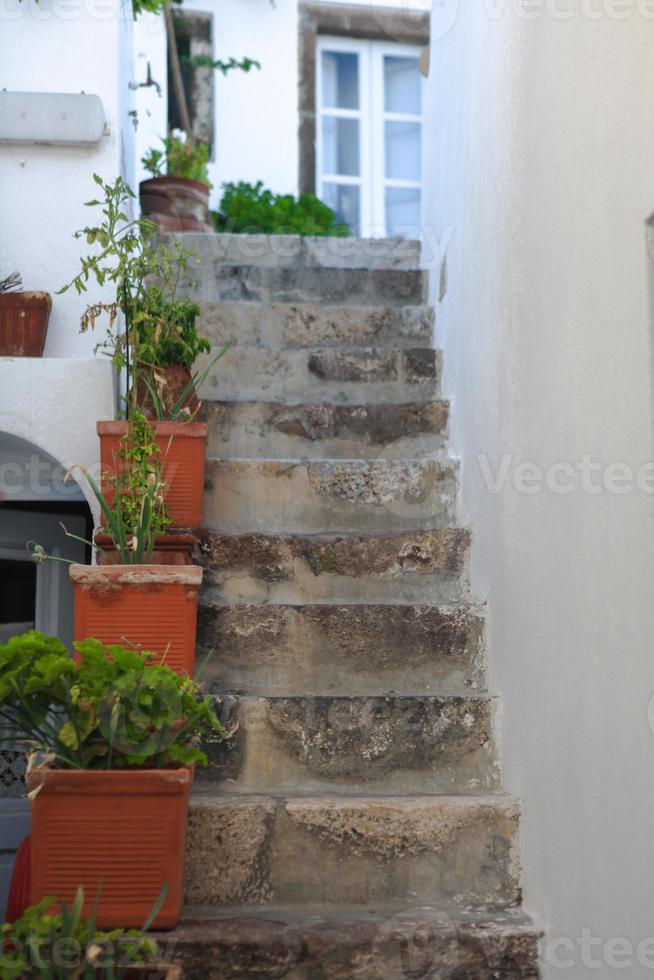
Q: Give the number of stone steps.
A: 11